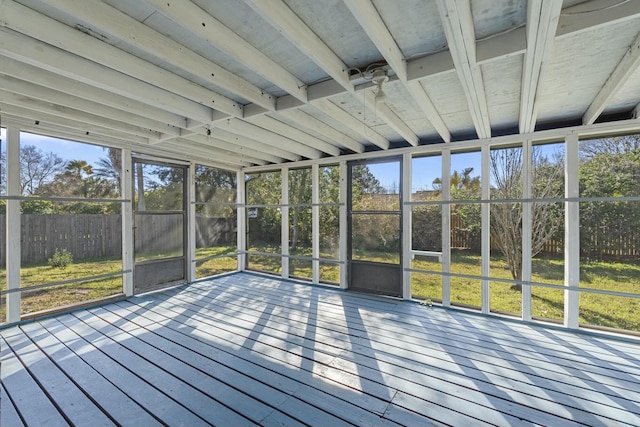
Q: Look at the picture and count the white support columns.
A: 12